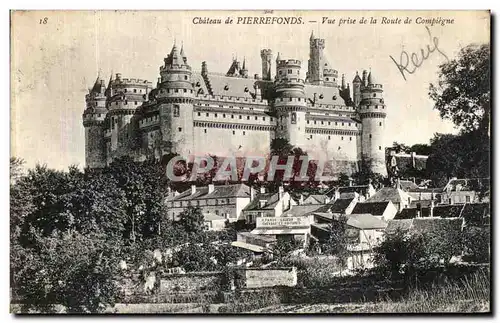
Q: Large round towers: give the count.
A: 5